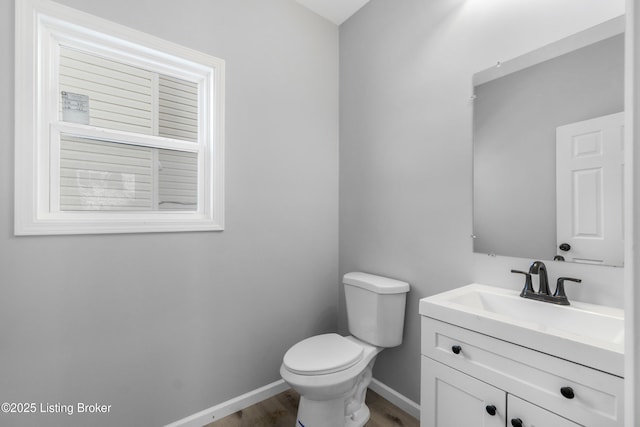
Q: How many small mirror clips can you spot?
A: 4